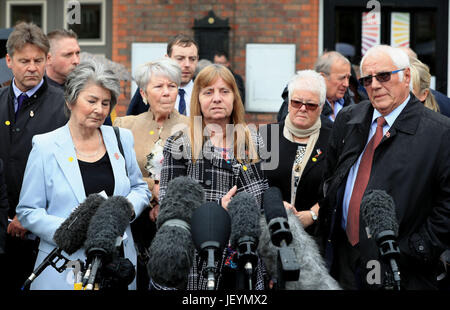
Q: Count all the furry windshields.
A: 6